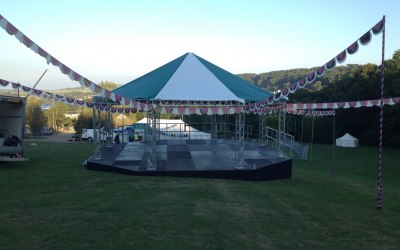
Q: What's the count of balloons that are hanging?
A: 0